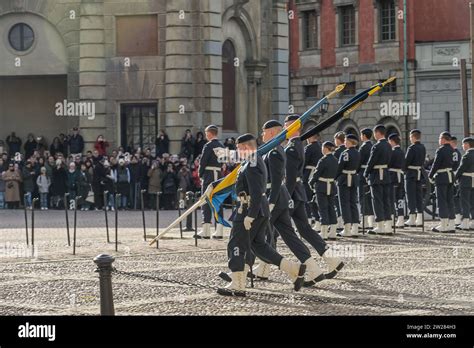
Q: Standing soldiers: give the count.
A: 12